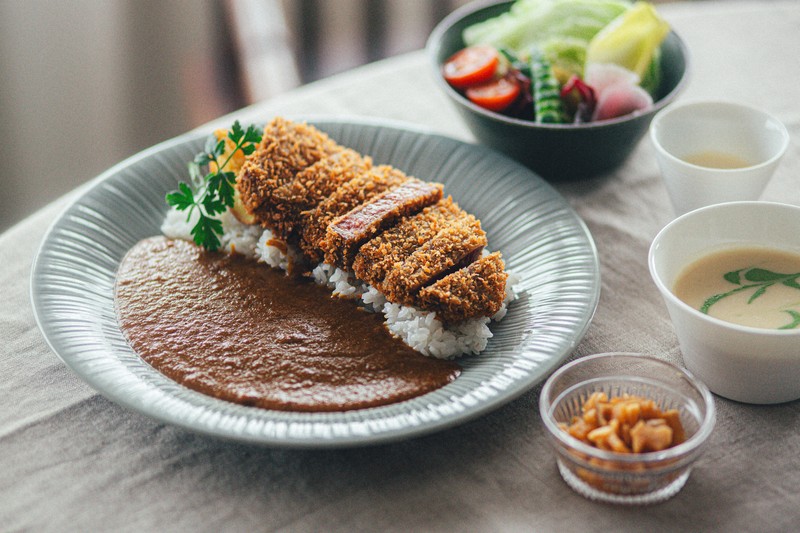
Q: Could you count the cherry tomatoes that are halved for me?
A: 2